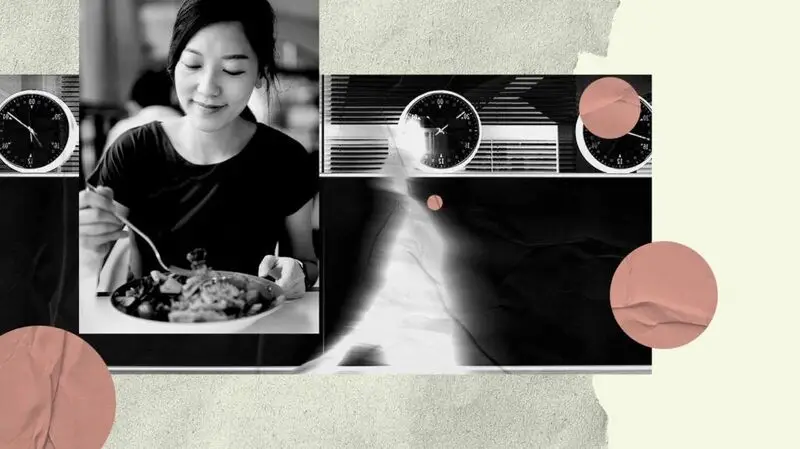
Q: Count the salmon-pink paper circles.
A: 4